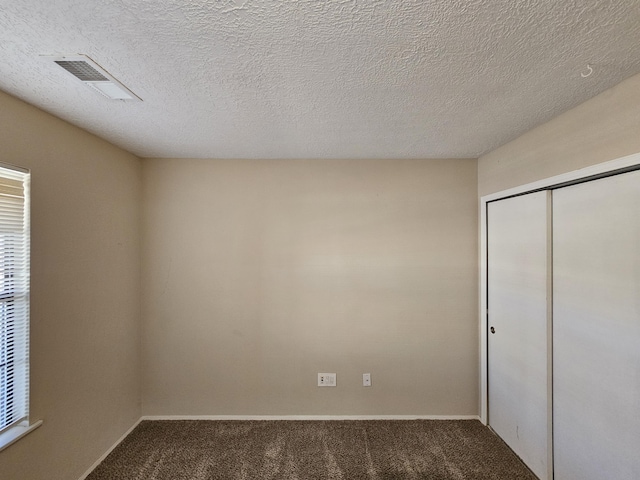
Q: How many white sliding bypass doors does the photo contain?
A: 2